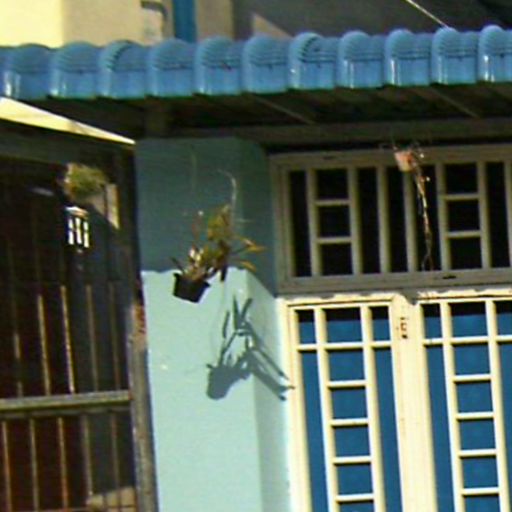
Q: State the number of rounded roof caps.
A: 11